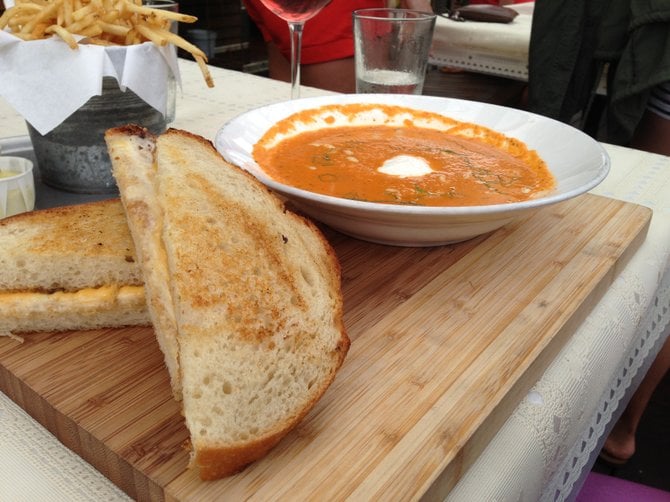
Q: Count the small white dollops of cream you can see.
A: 1